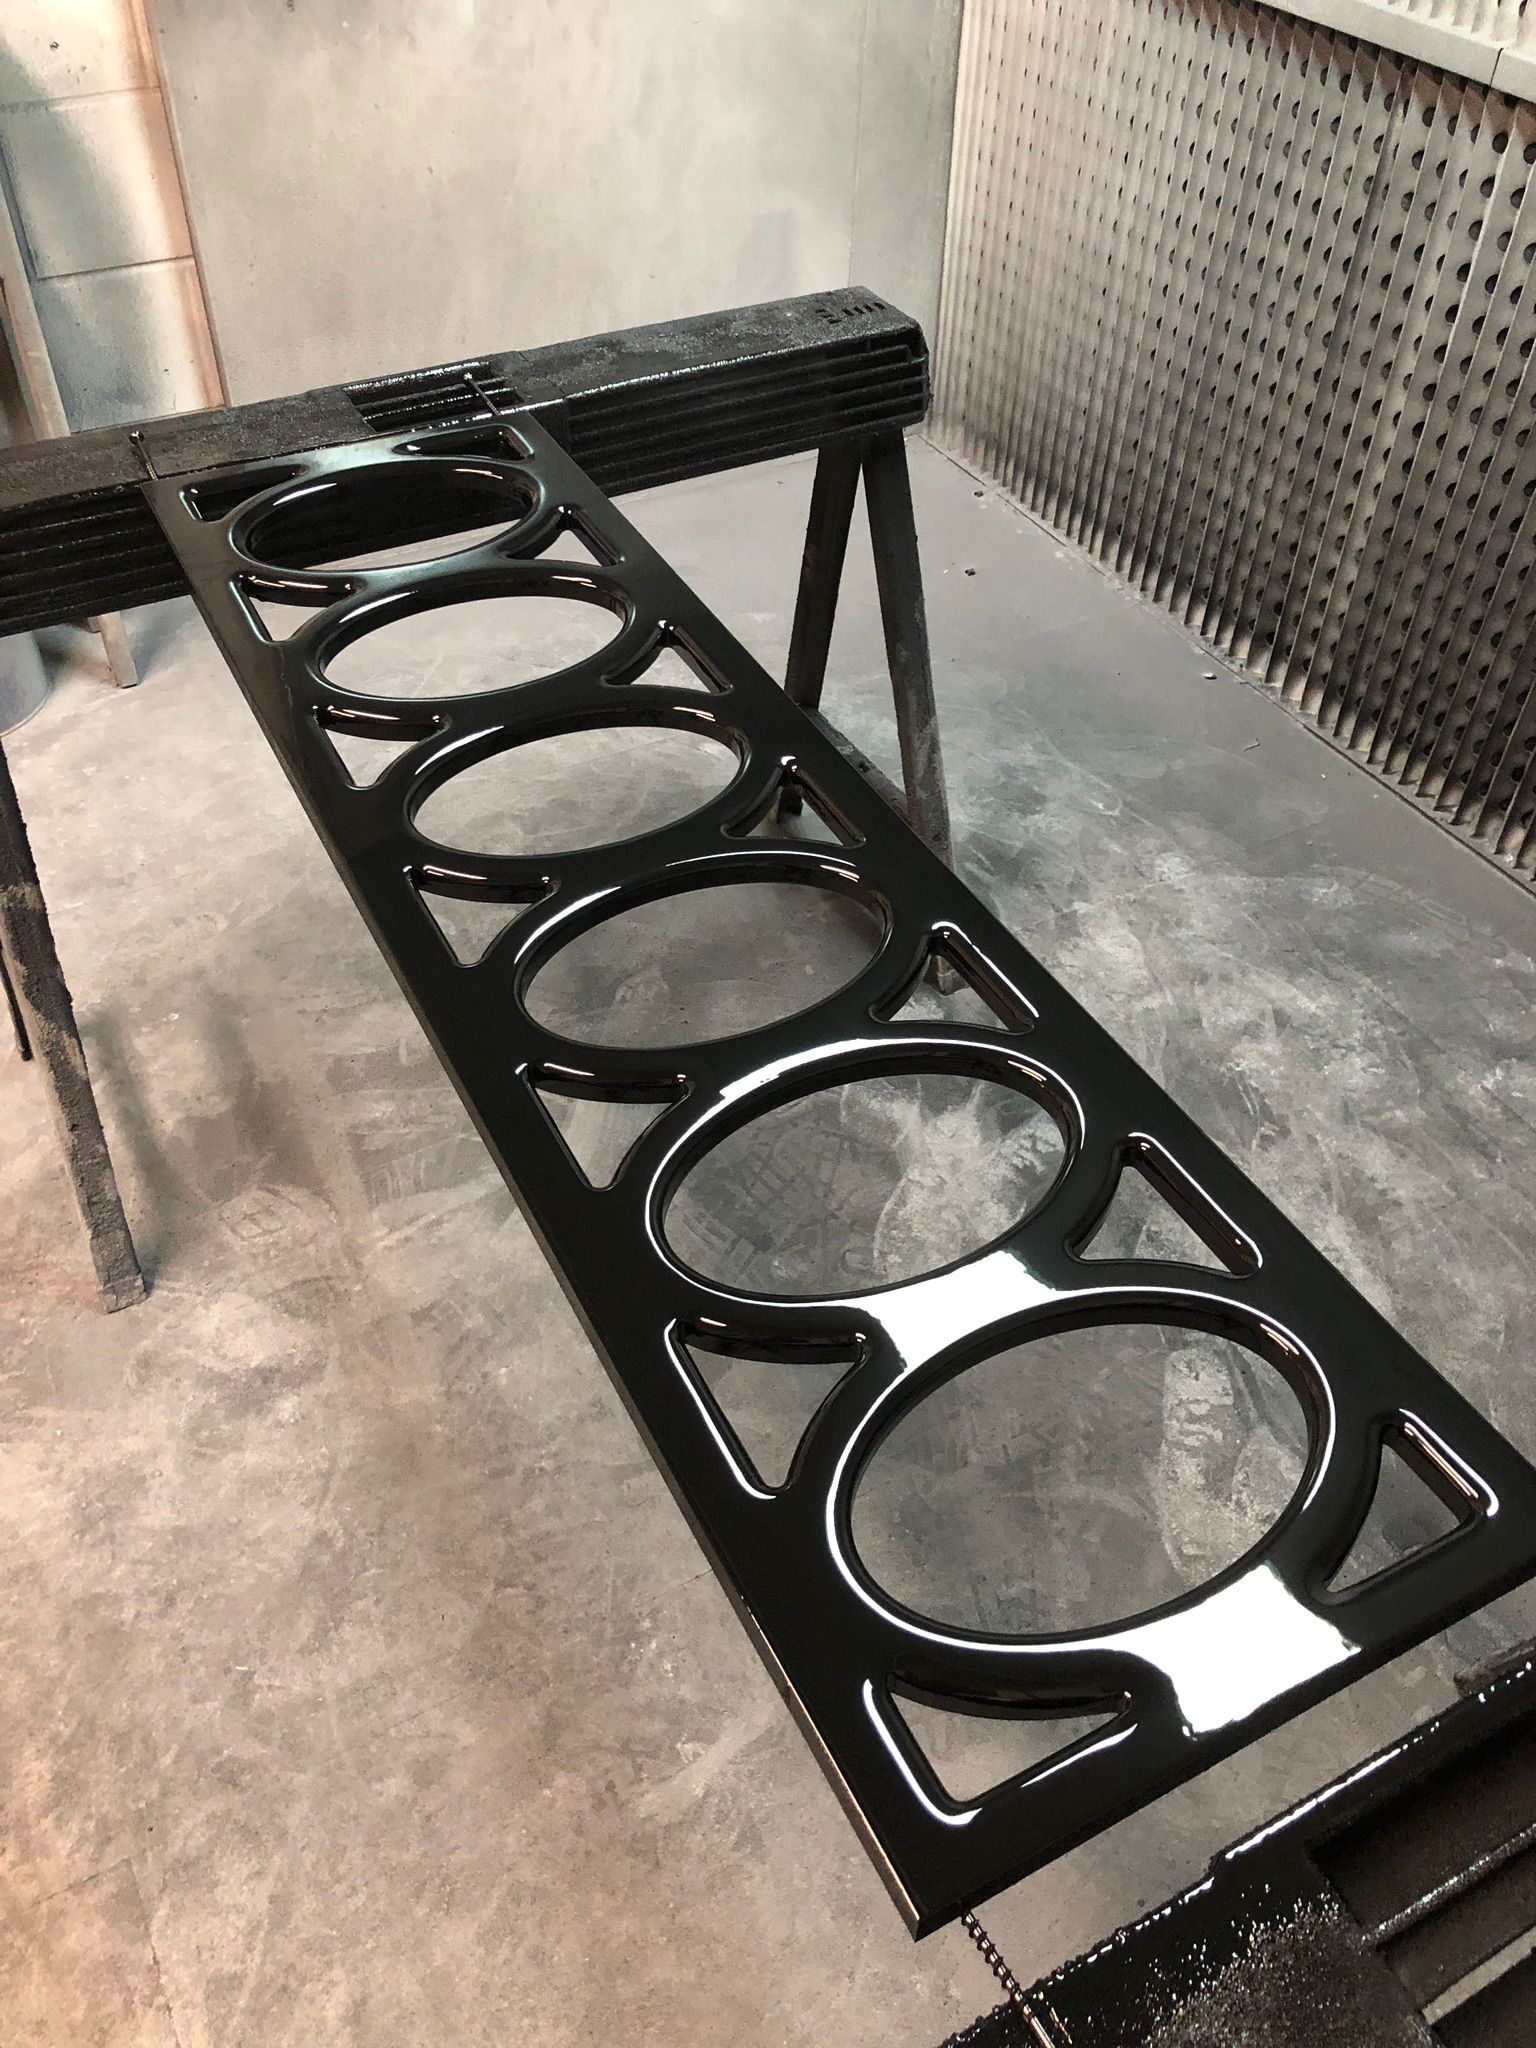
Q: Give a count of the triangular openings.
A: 14